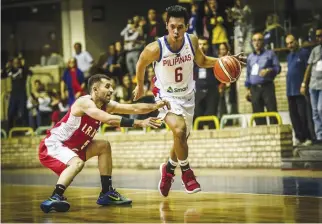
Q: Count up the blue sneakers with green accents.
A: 2